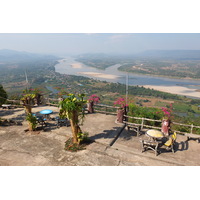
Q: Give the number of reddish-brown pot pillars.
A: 3